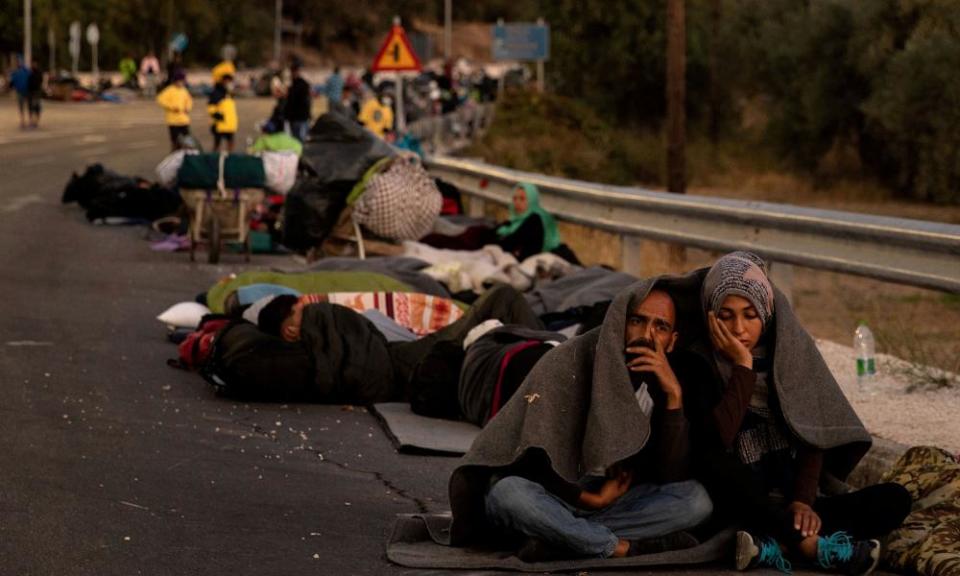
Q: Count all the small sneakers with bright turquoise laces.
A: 2